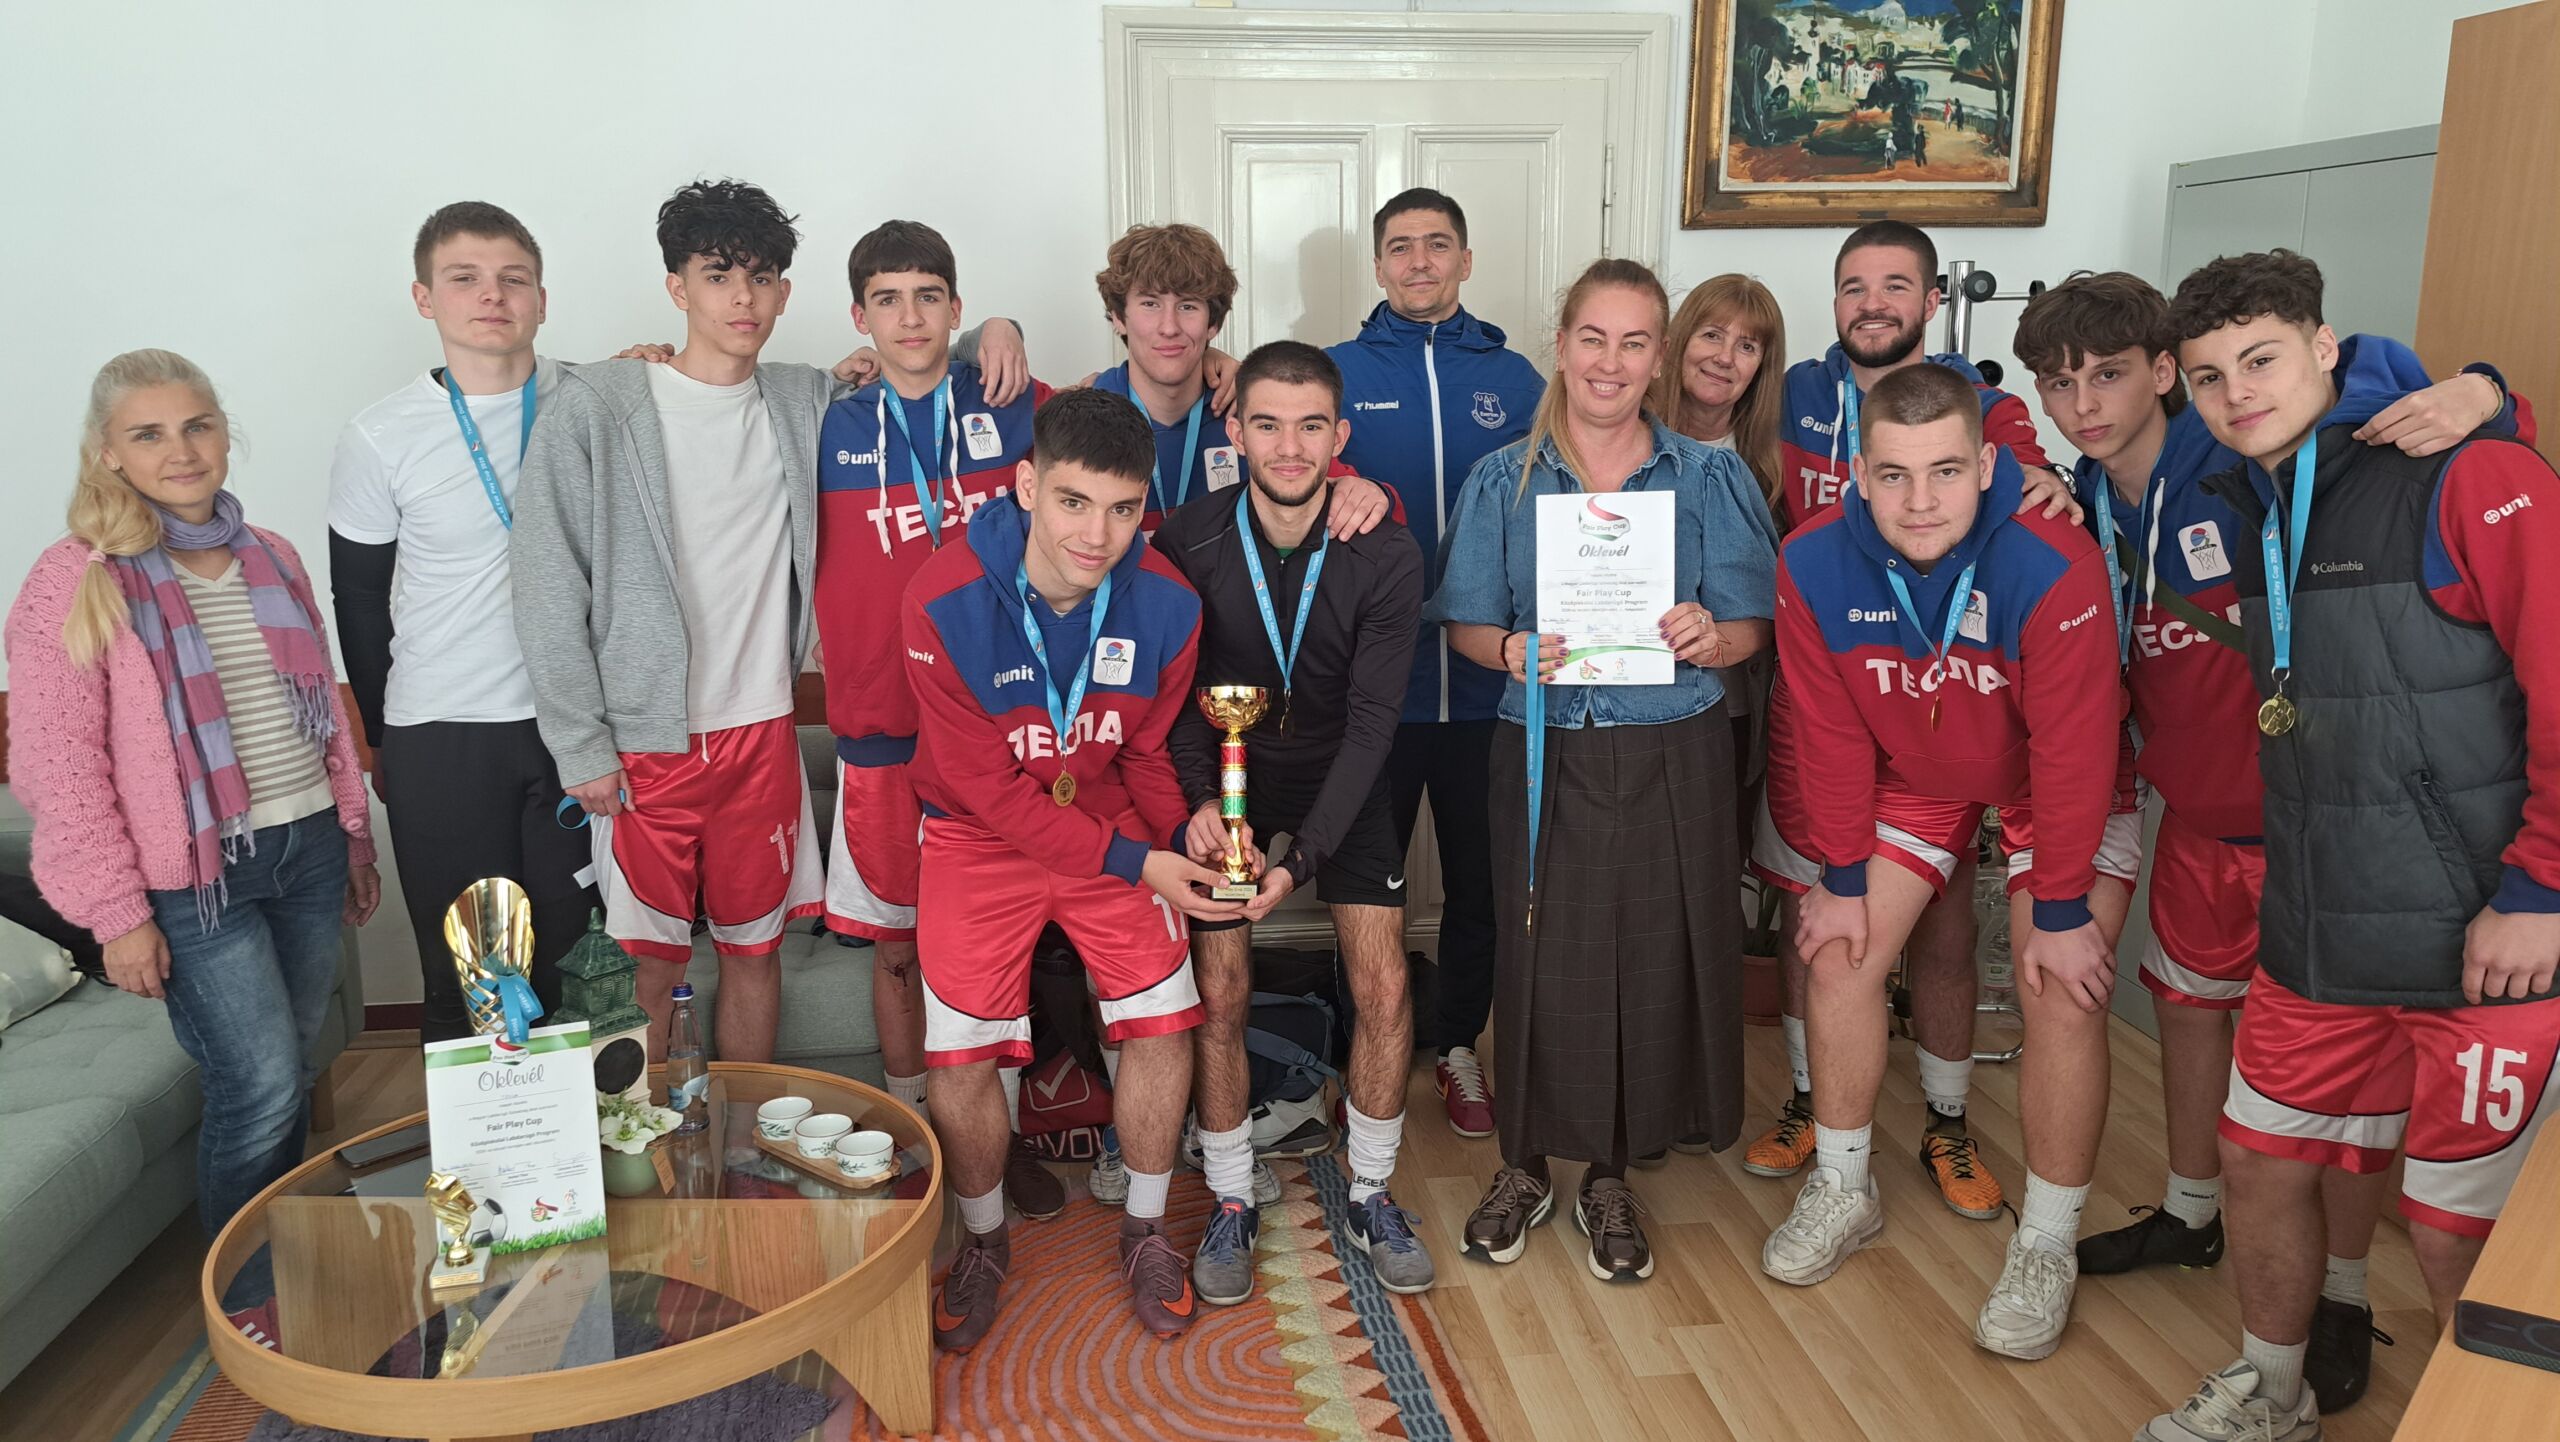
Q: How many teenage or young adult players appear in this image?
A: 10